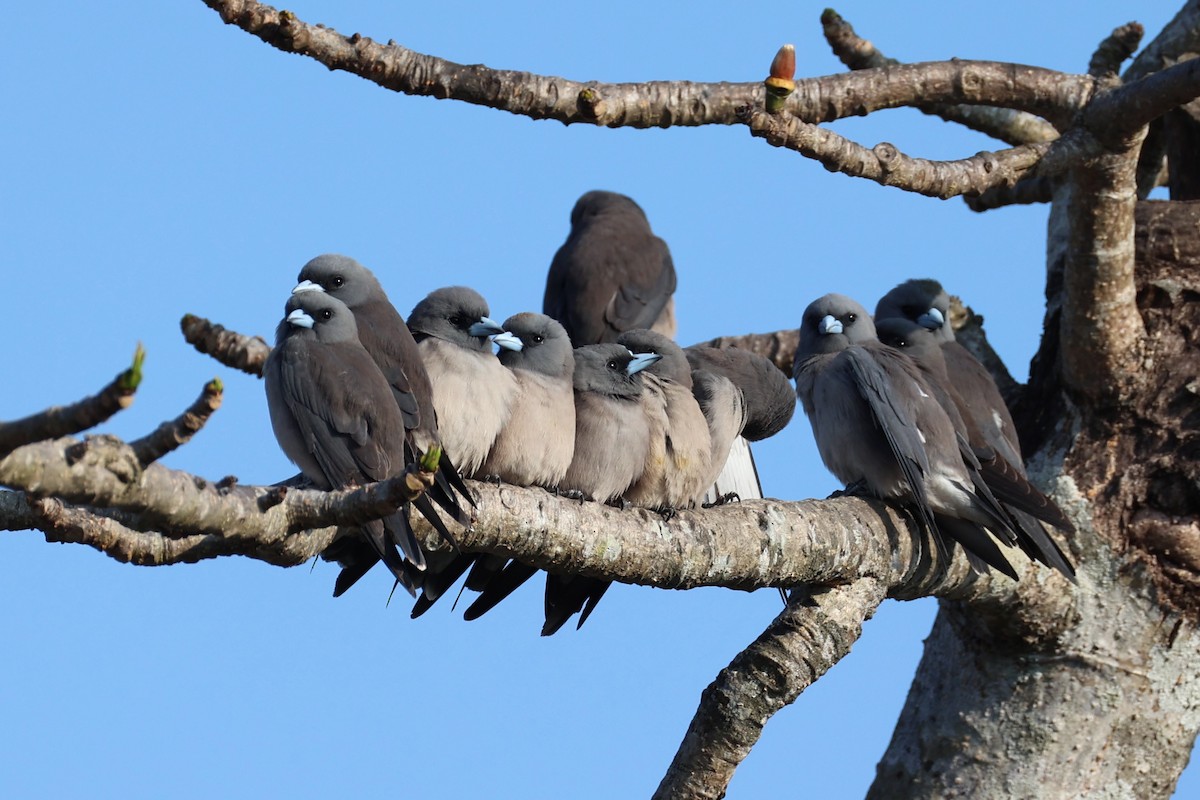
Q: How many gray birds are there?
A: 11